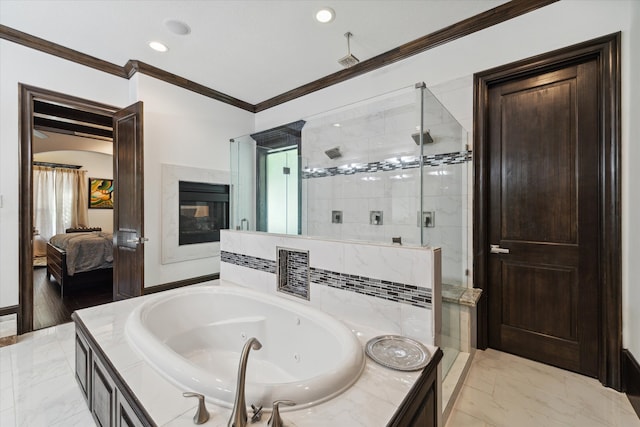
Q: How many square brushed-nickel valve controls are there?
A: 3